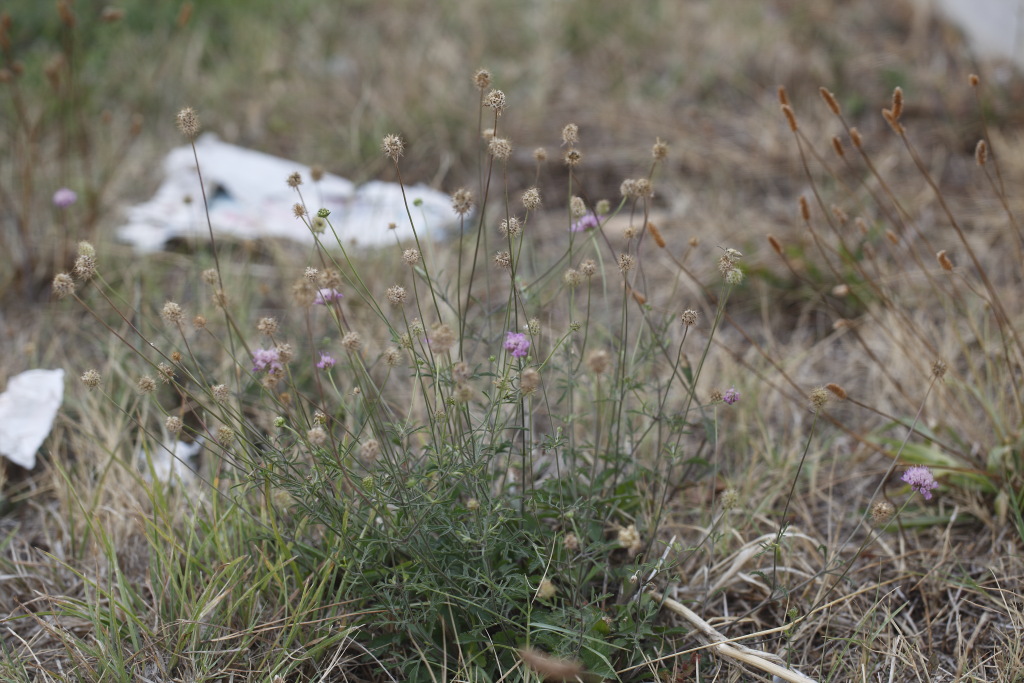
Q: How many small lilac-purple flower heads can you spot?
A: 8